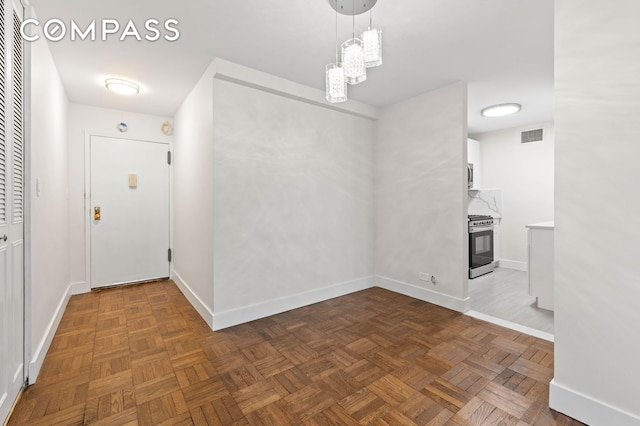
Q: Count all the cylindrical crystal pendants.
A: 3